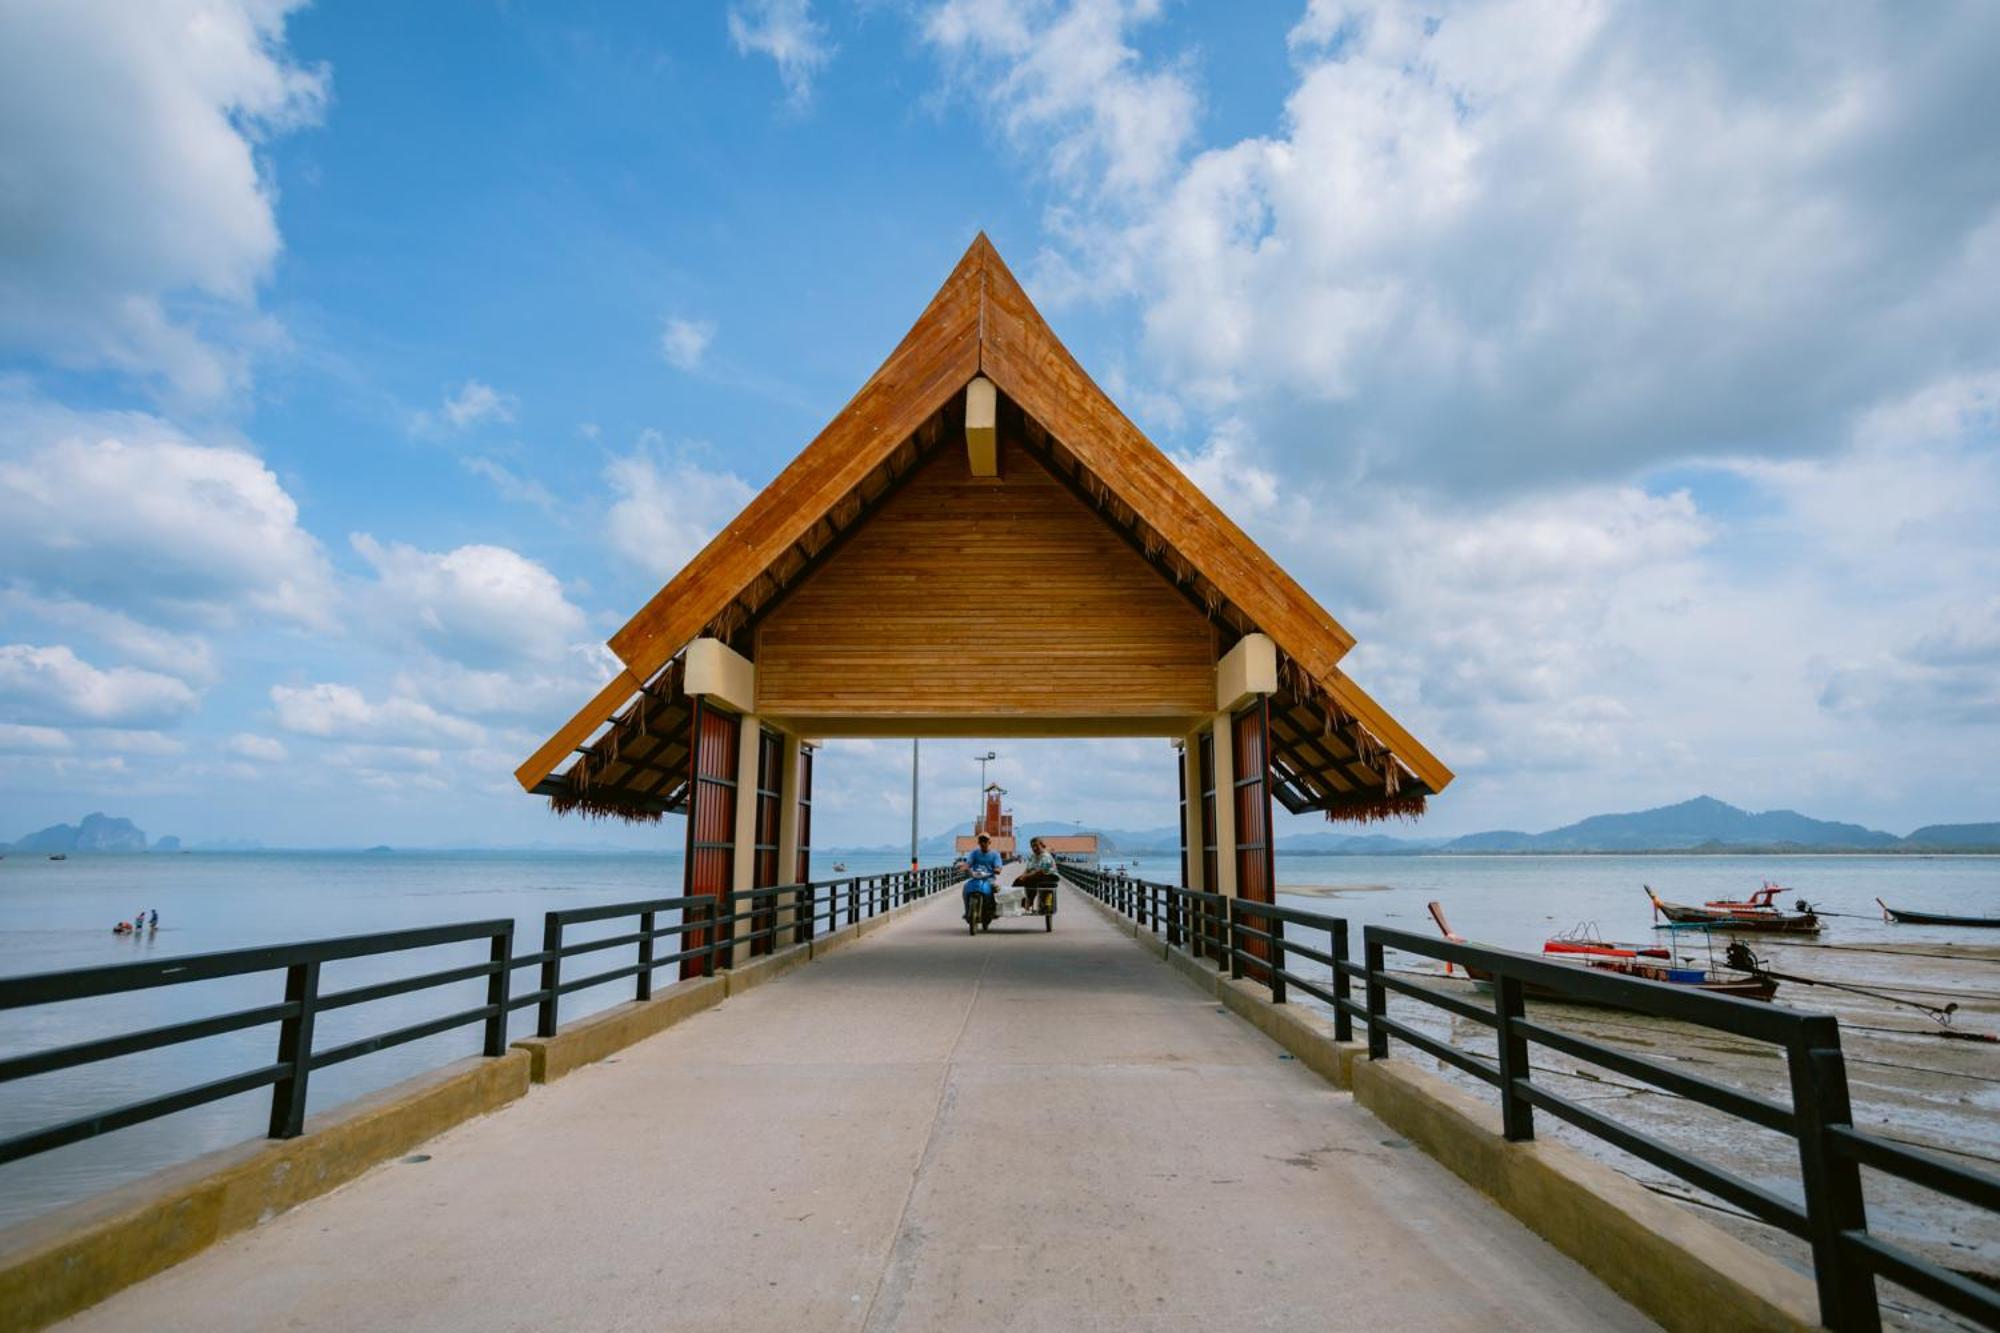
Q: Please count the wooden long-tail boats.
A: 3